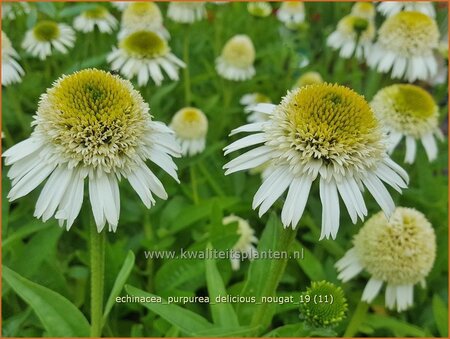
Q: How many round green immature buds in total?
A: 1